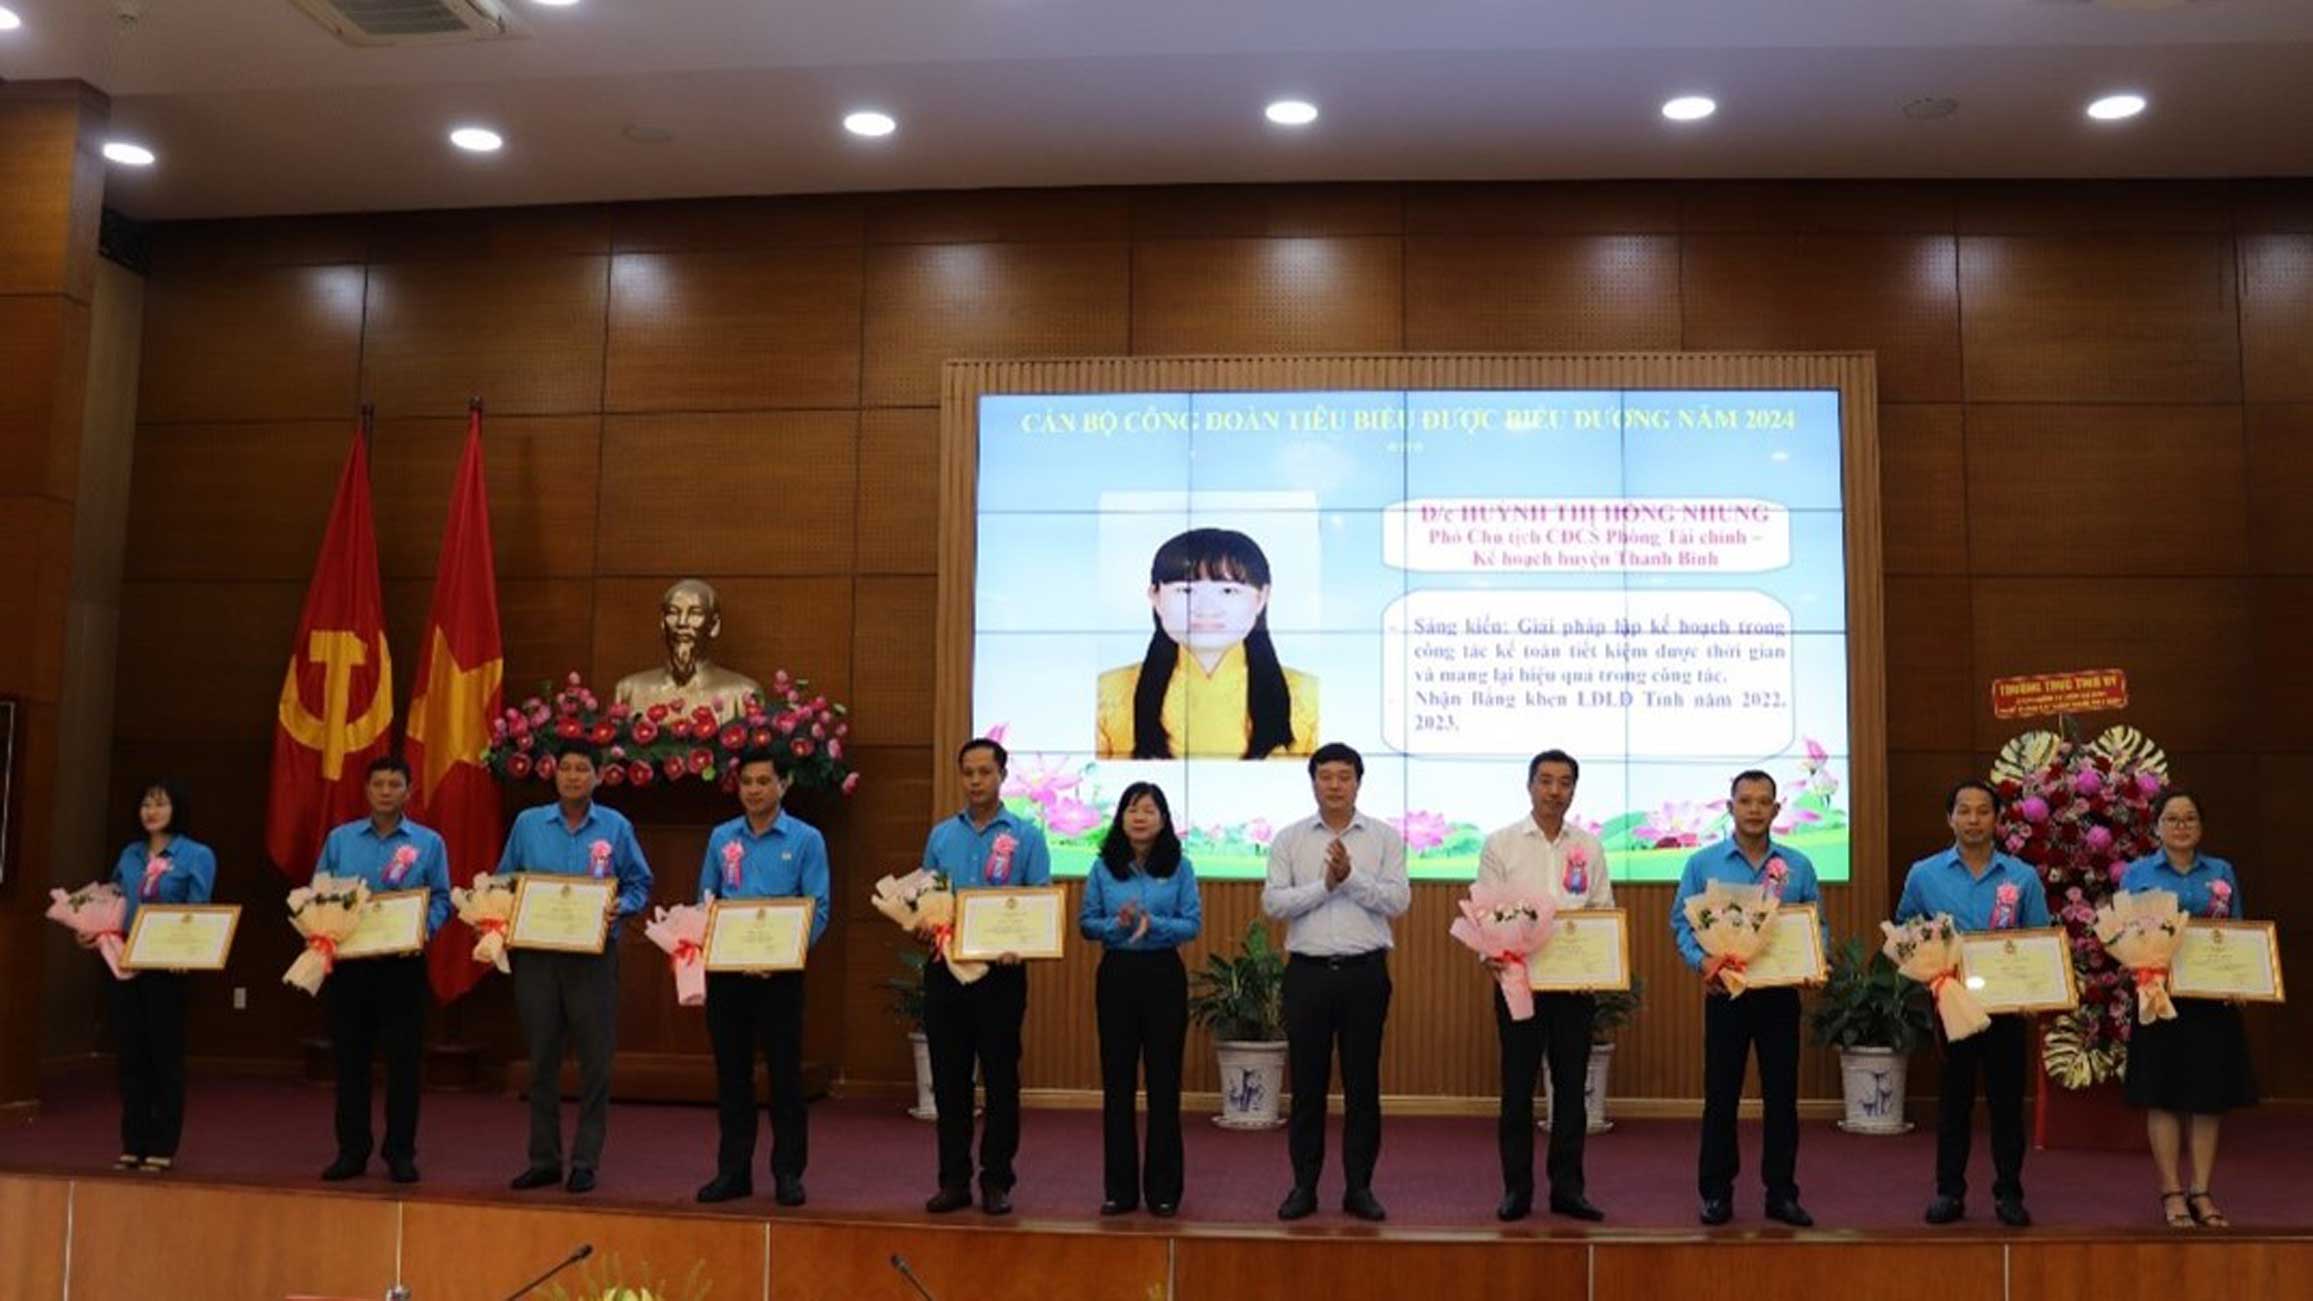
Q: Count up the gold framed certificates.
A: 9